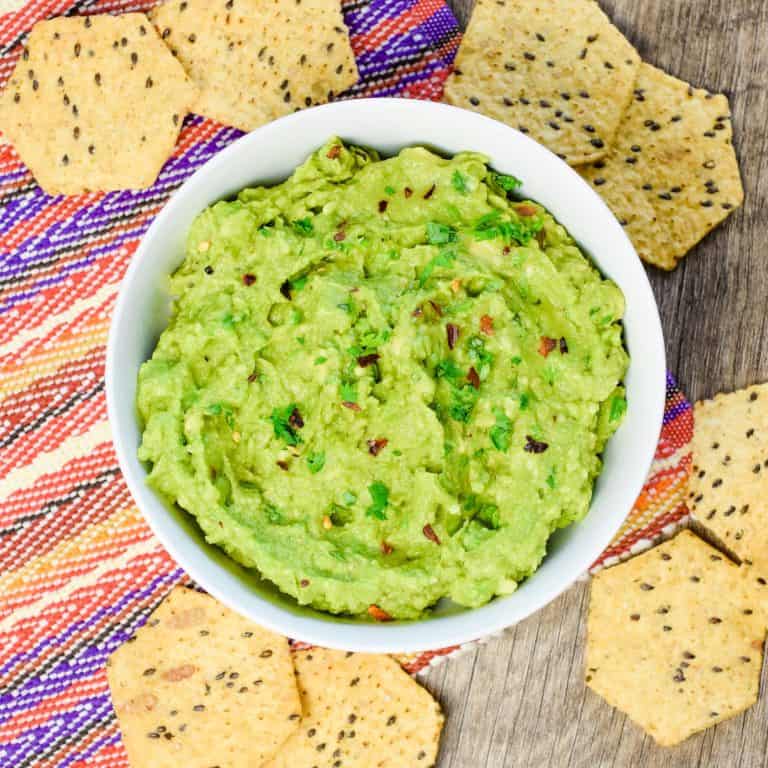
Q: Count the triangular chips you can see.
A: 0